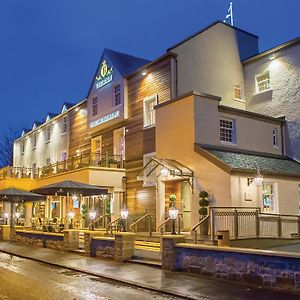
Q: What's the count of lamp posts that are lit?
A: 6